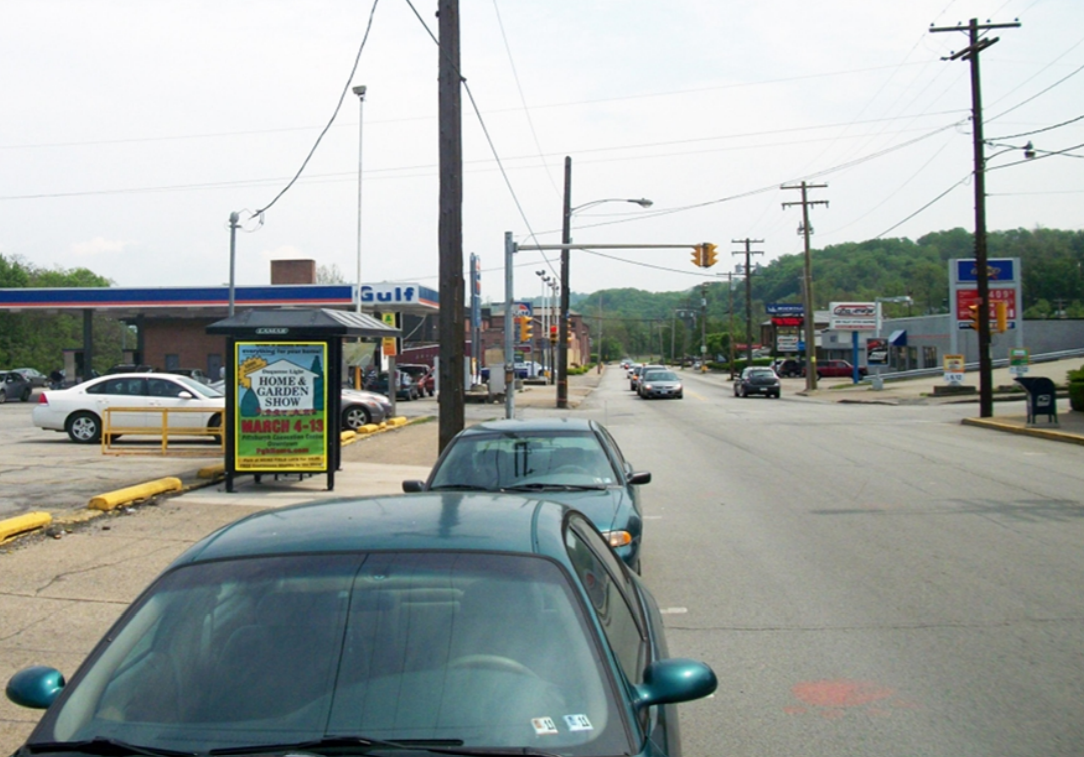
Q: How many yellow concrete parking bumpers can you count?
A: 6